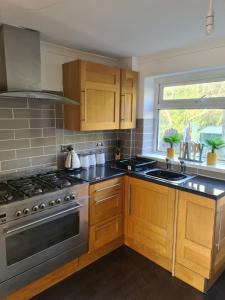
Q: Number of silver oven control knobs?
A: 8